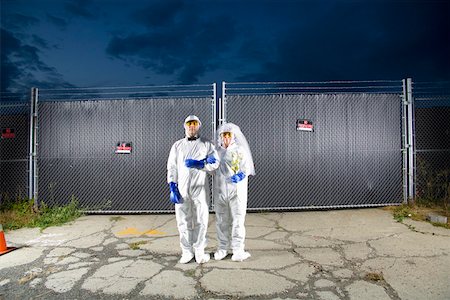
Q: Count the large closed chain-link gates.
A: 2